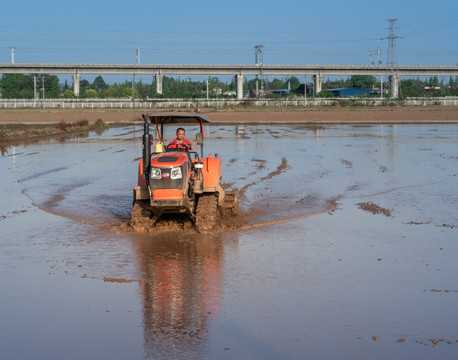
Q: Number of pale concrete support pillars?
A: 5